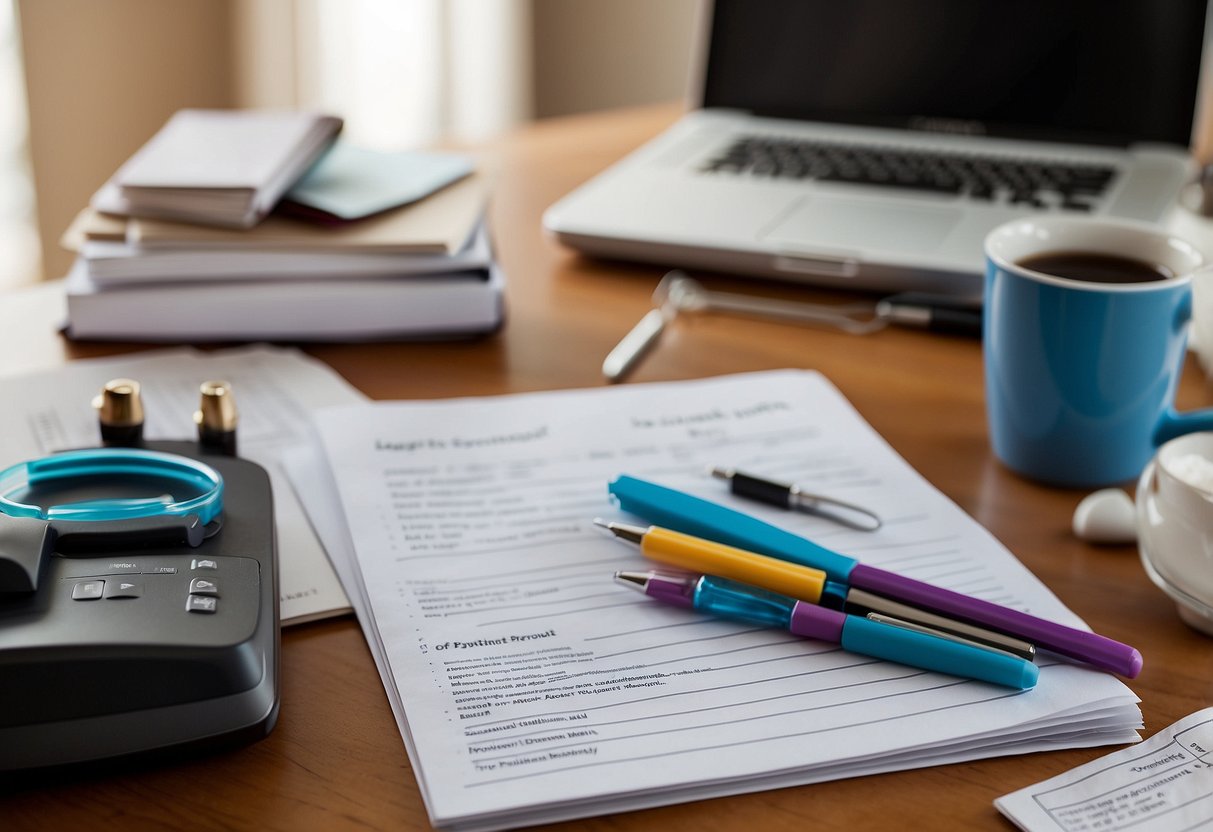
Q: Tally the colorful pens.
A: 3